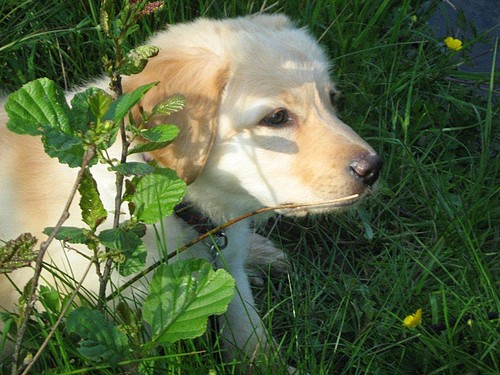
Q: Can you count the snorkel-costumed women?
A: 0